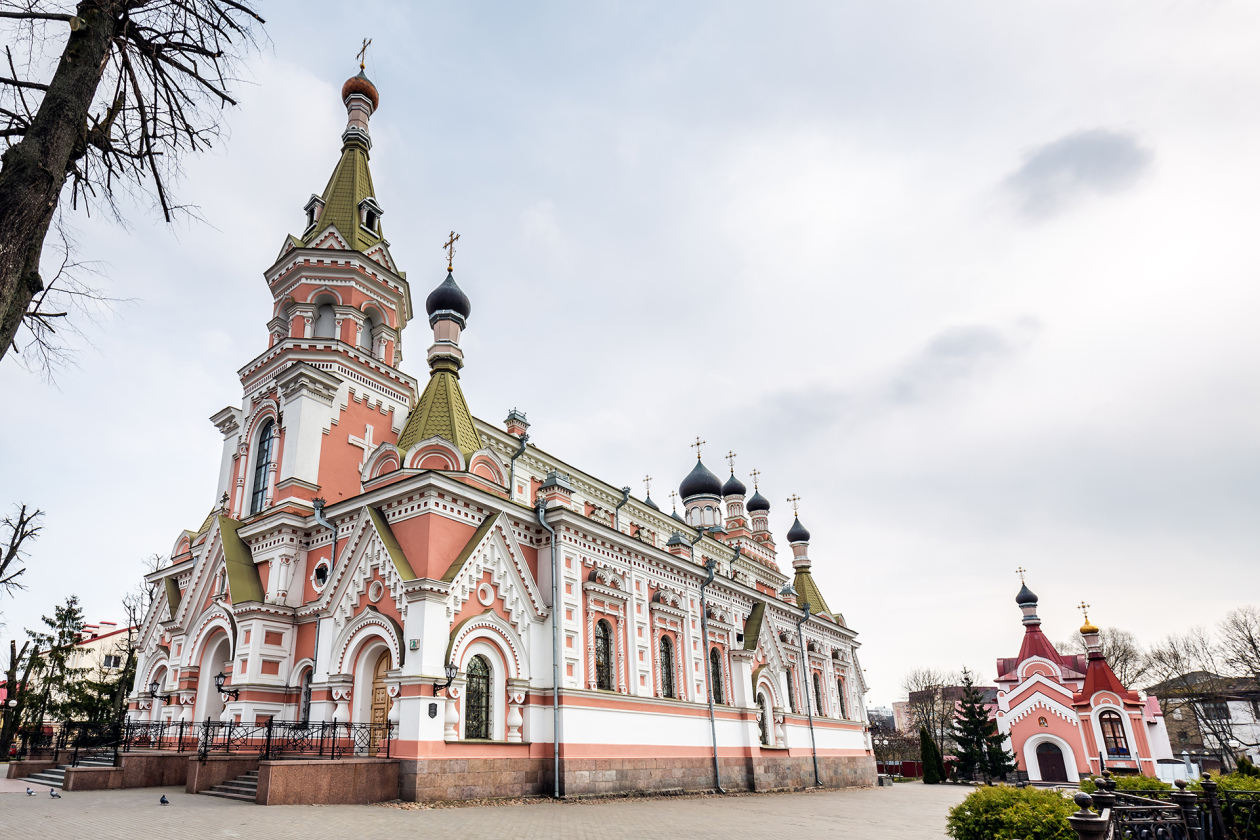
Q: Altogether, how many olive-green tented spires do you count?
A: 3